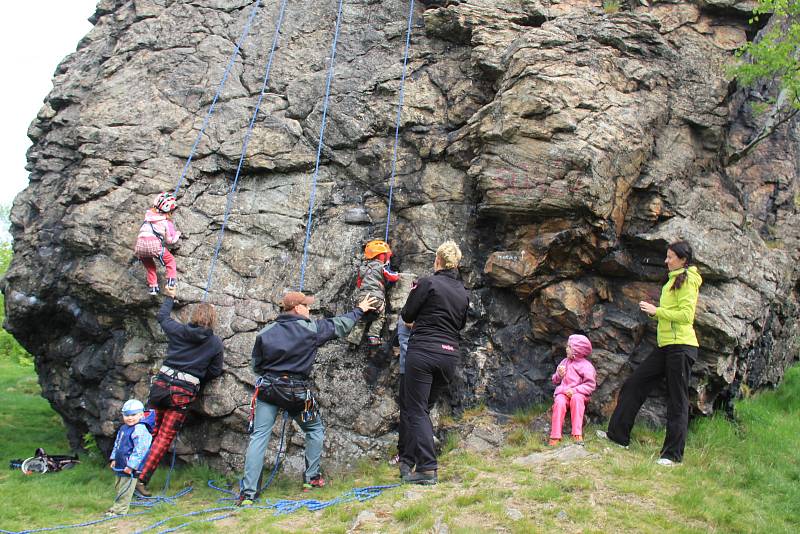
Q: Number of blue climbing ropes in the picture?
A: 4